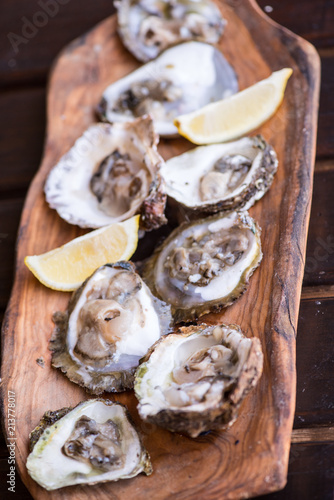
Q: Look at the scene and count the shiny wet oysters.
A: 8